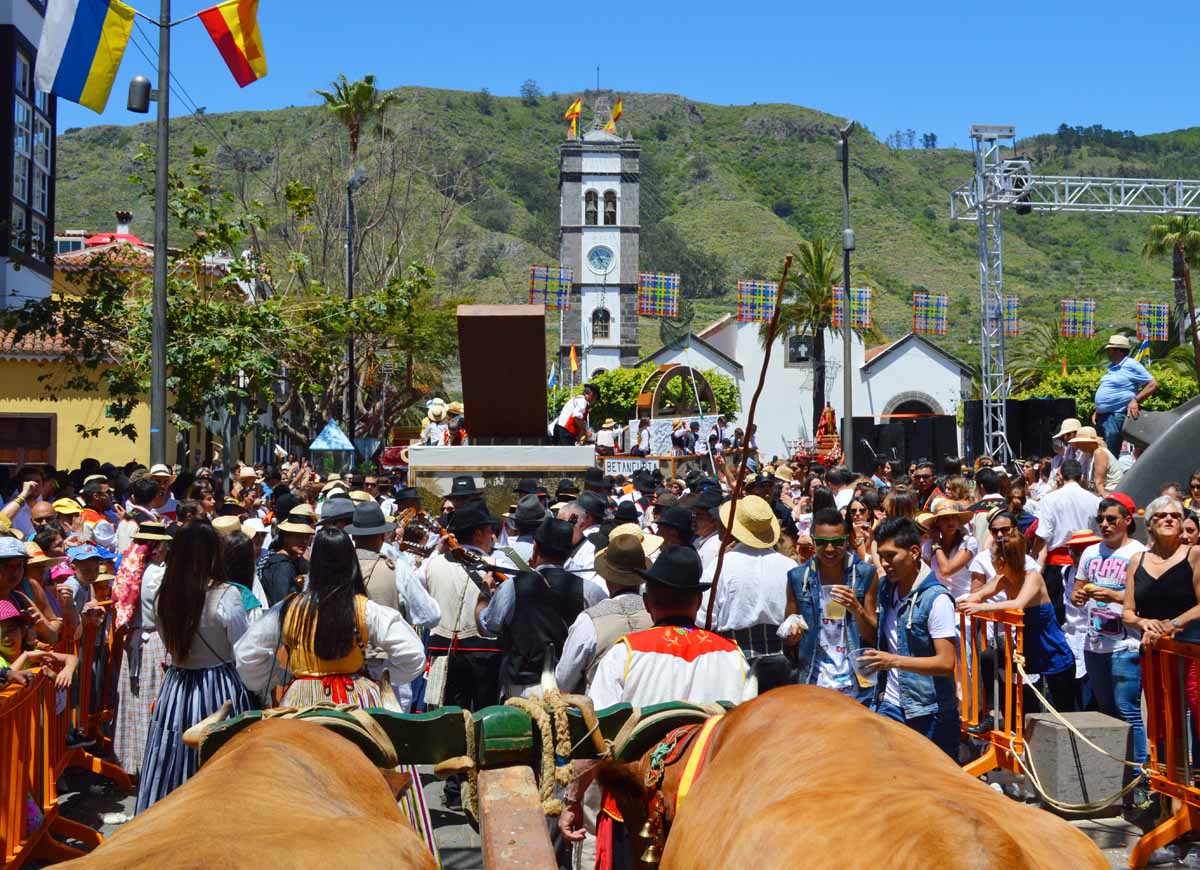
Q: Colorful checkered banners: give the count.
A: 8